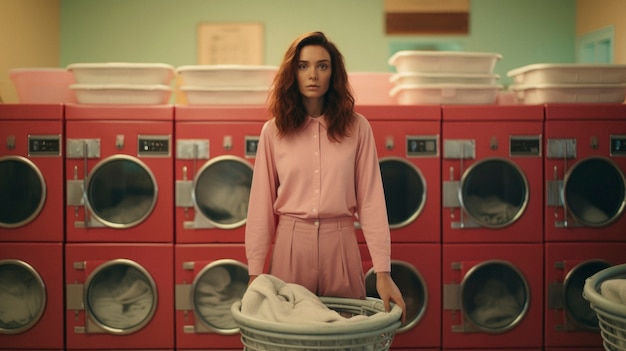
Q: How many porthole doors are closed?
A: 12